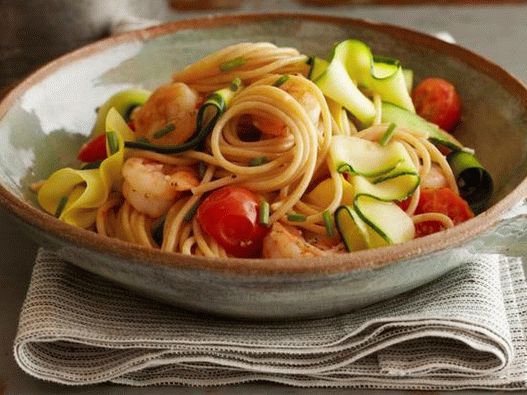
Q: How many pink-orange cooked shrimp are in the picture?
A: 5